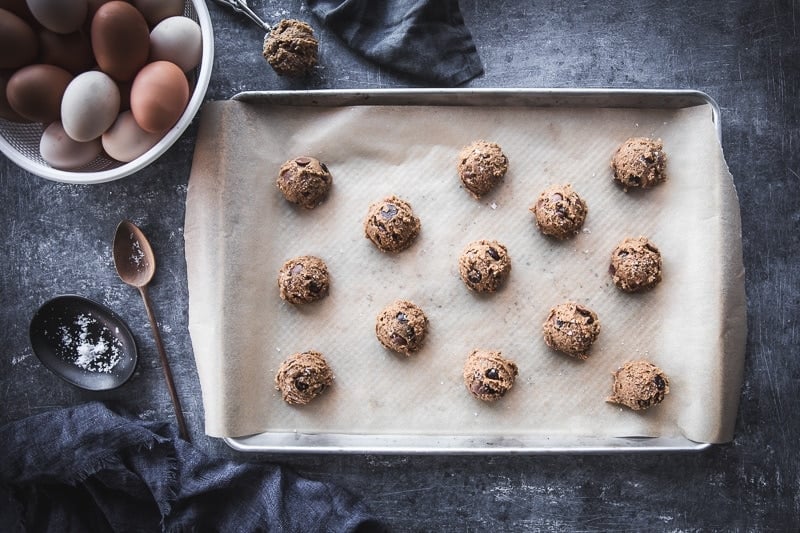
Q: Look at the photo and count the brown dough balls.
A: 14